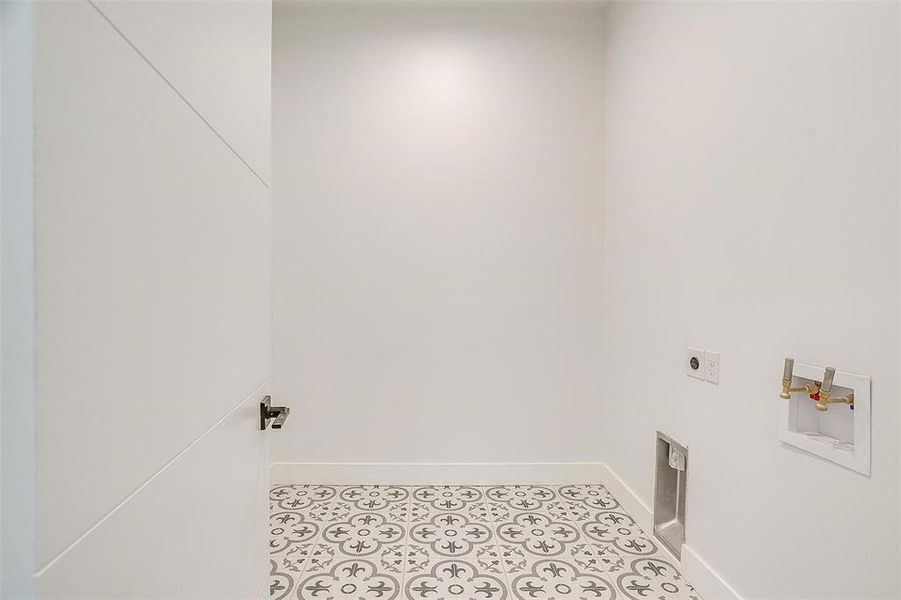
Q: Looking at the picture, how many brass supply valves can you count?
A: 2